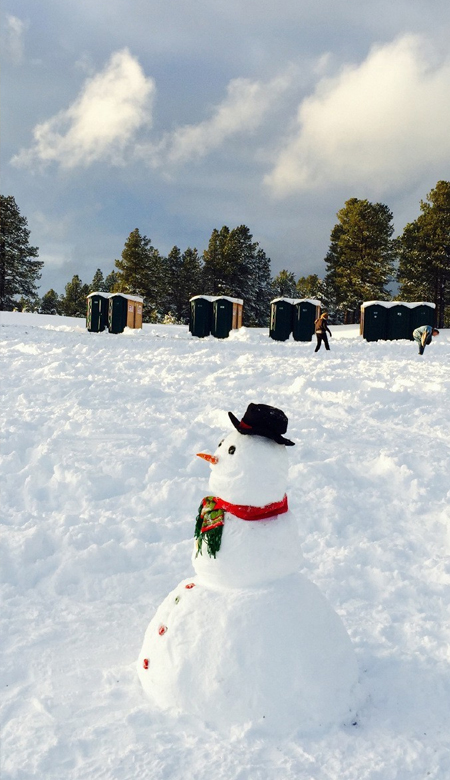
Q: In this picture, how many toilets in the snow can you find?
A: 9